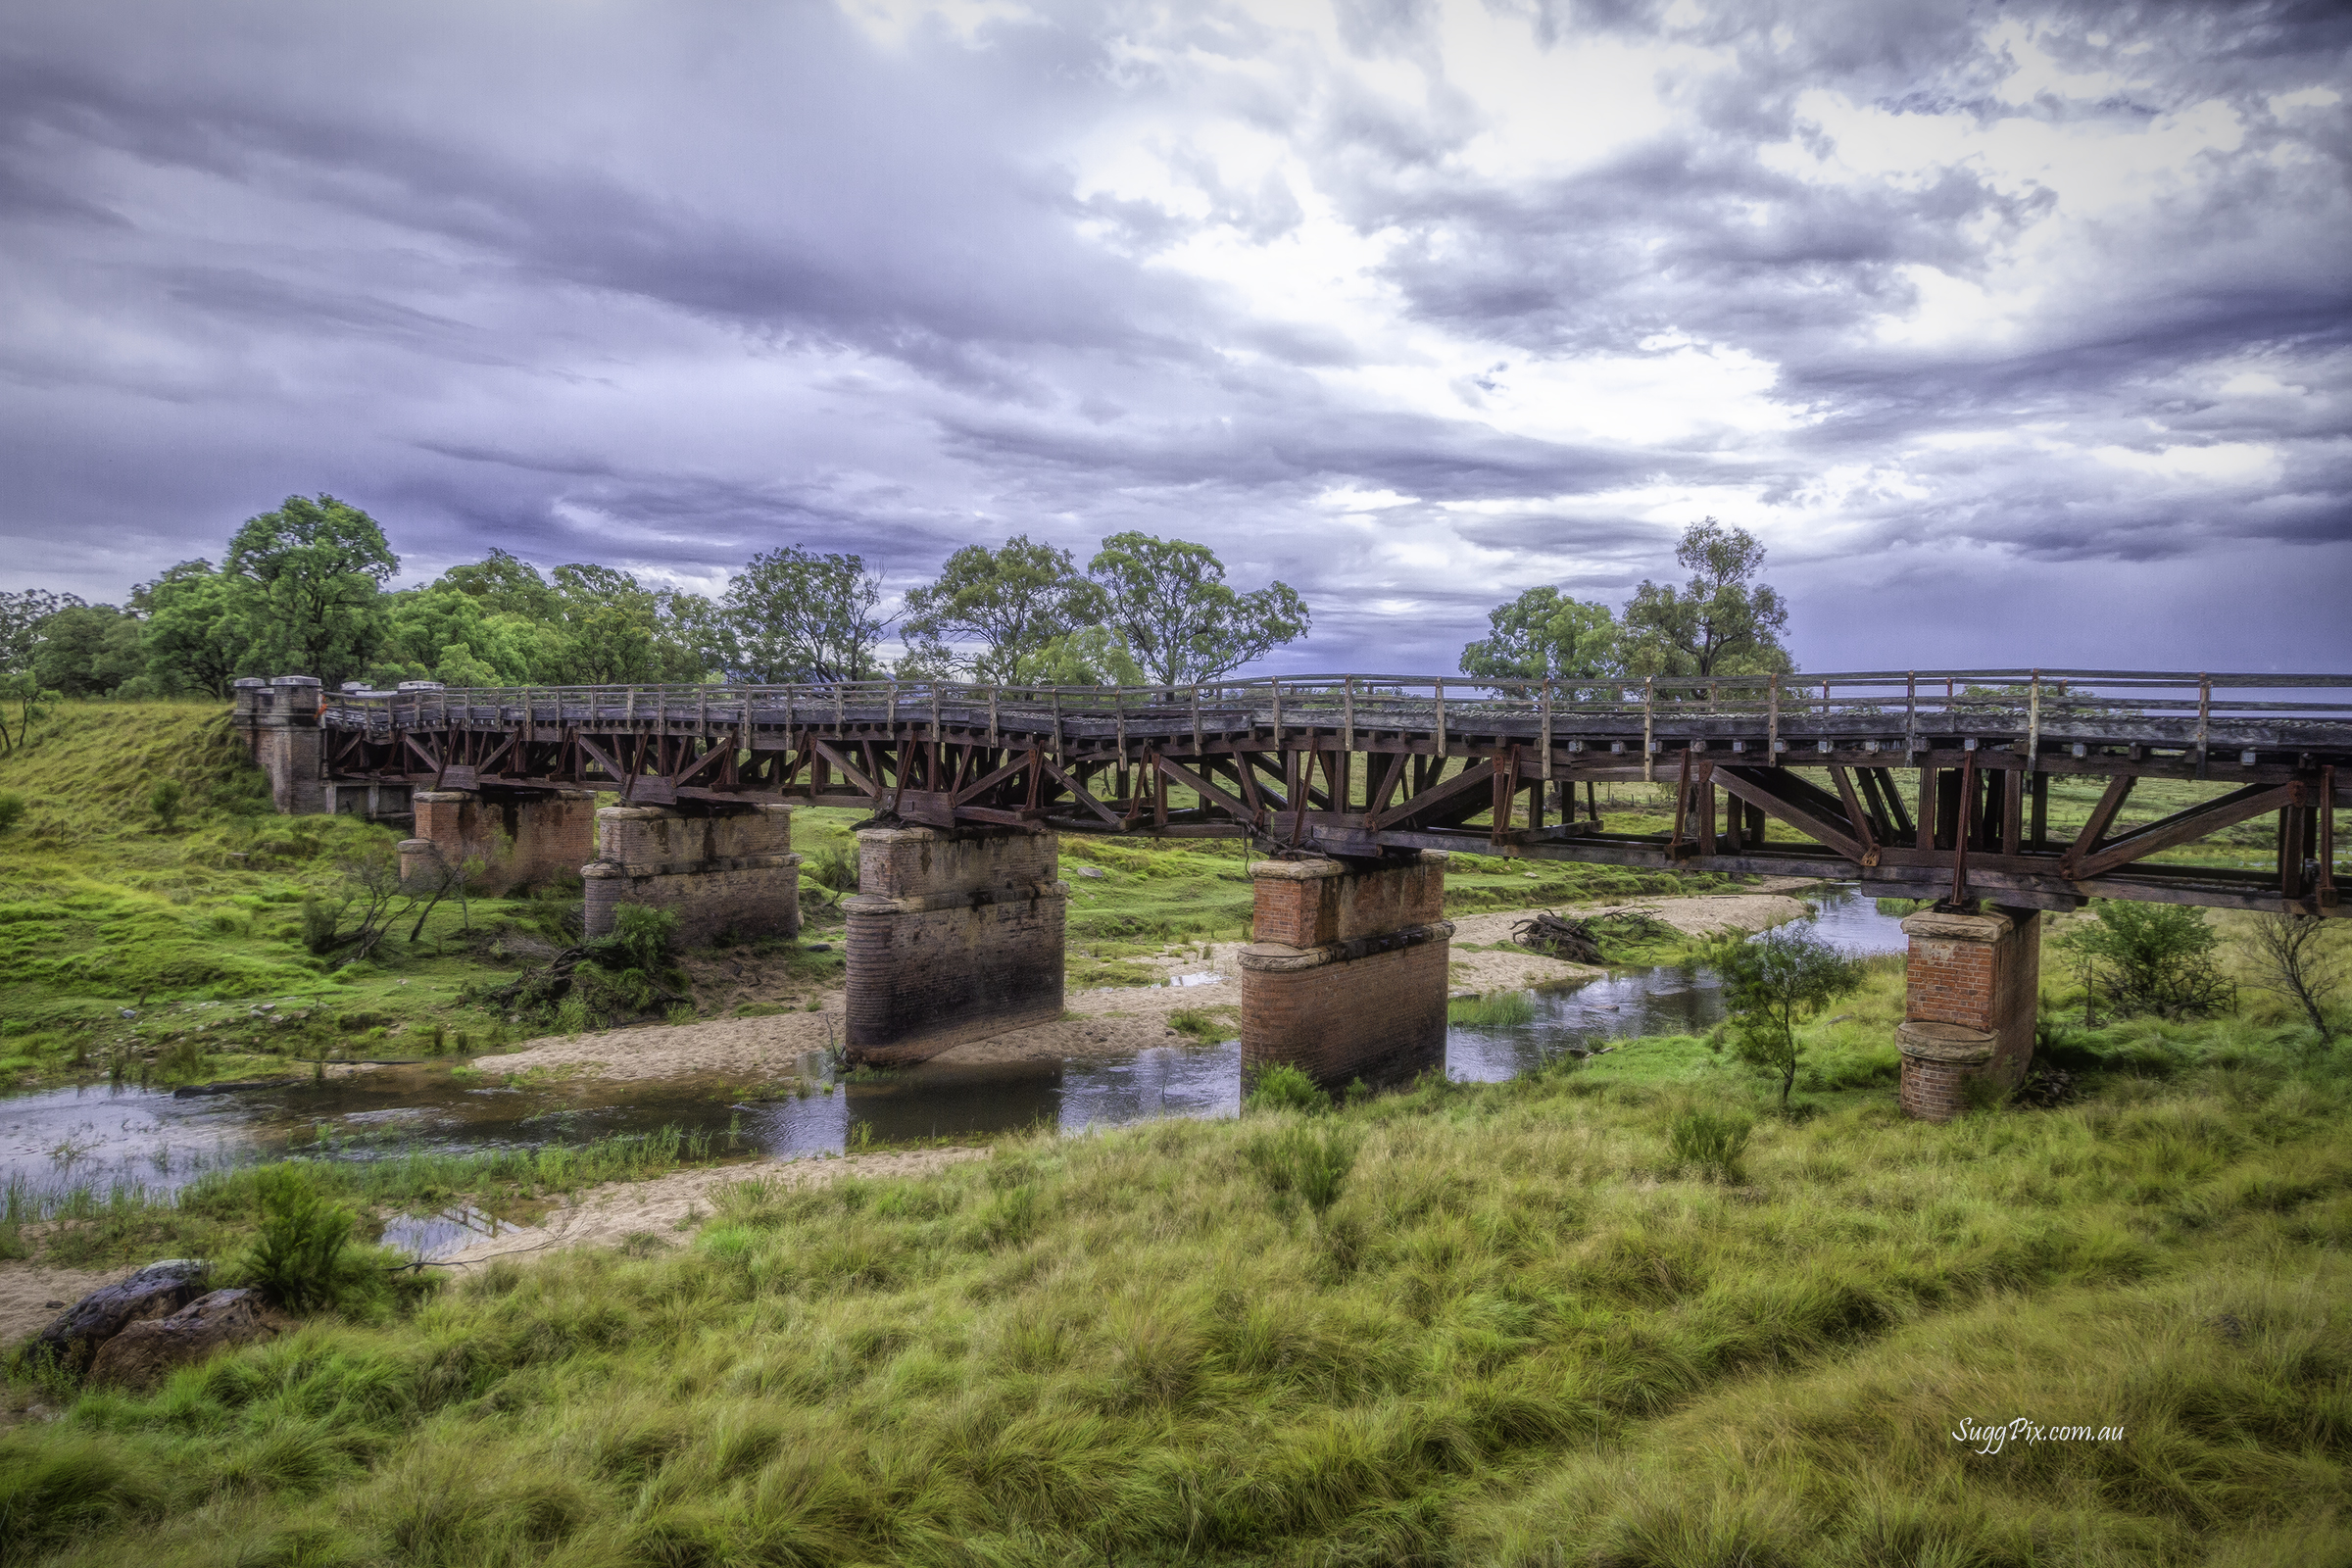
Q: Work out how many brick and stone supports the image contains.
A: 5